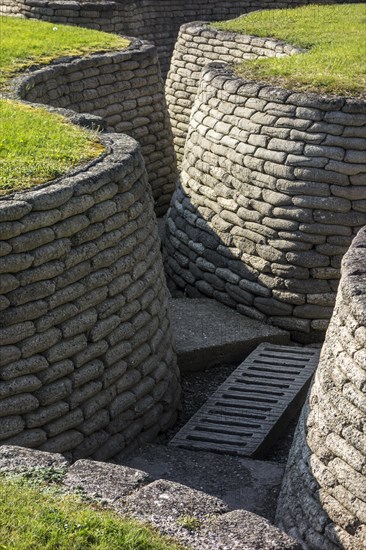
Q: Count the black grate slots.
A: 13